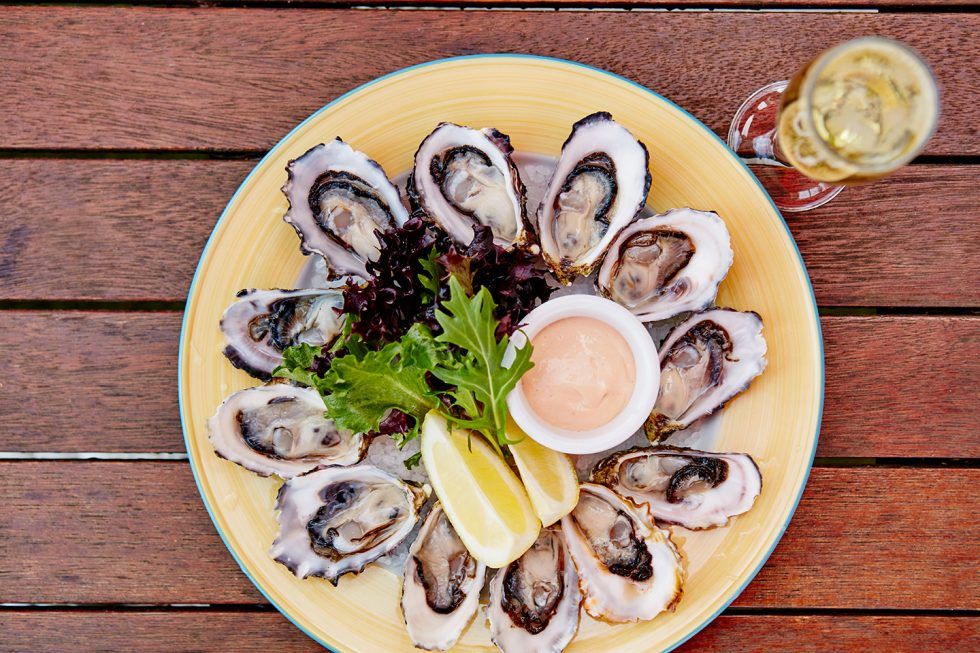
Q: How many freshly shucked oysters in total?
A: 12